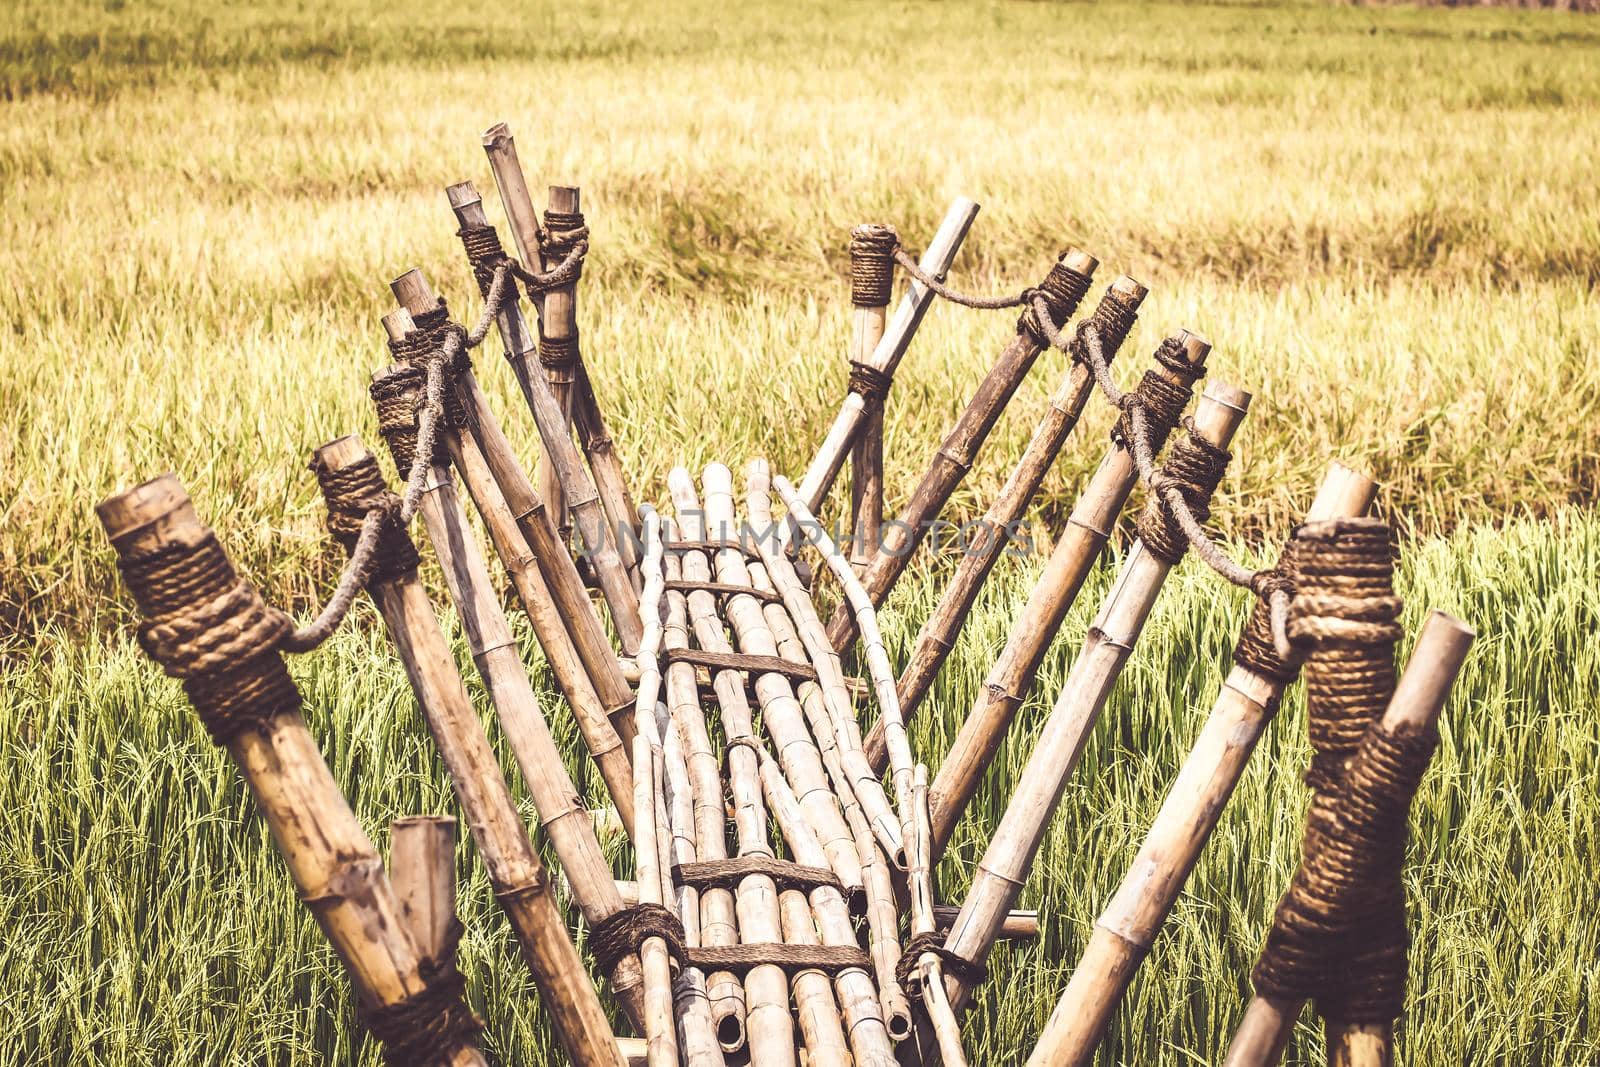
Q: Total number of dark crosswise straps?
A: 5